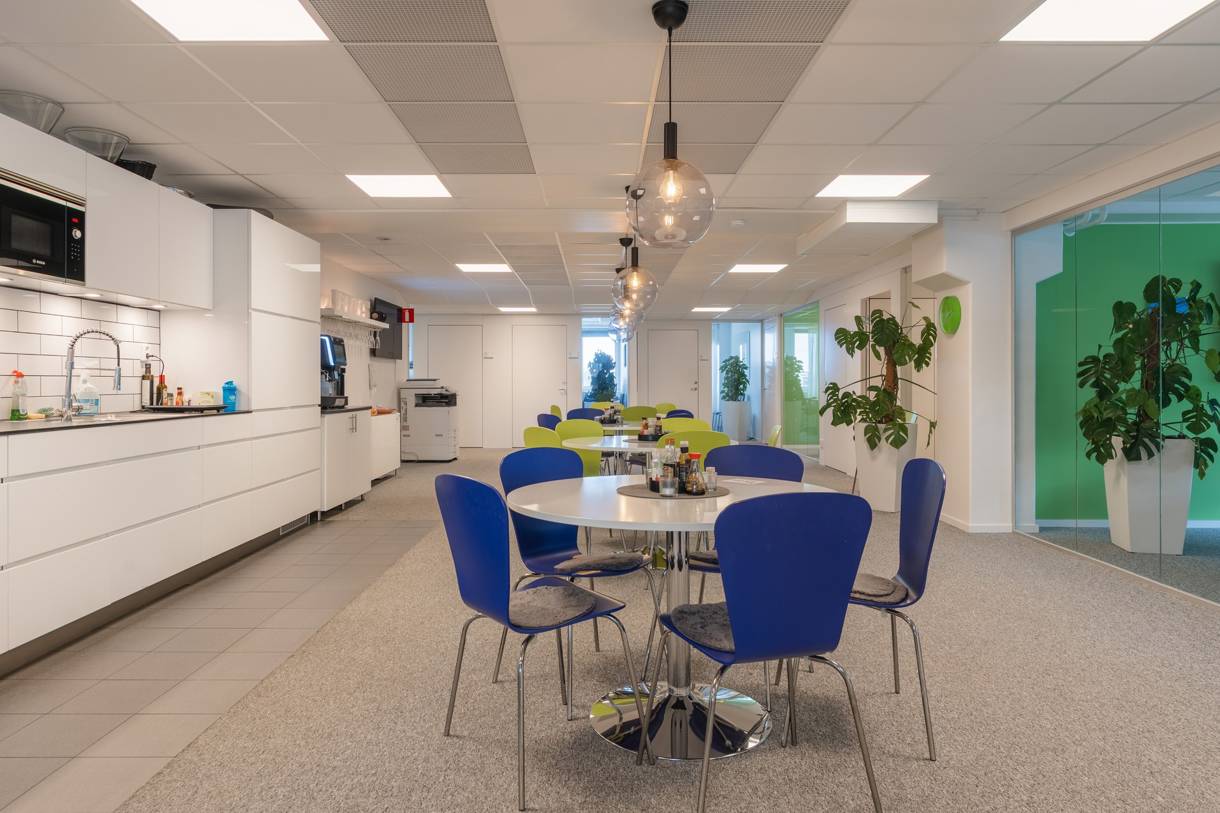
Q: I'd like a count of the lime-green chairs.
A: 9